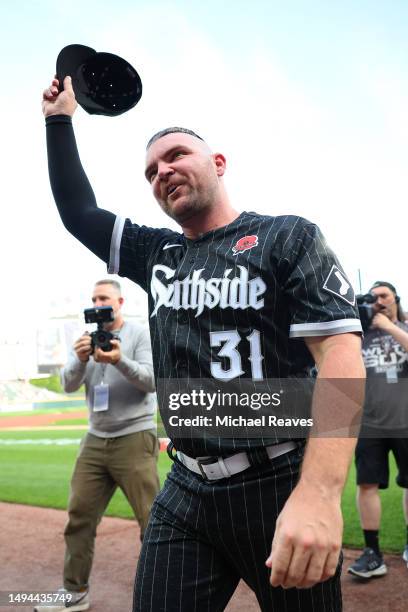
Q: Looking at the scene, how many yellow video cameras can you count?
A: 0